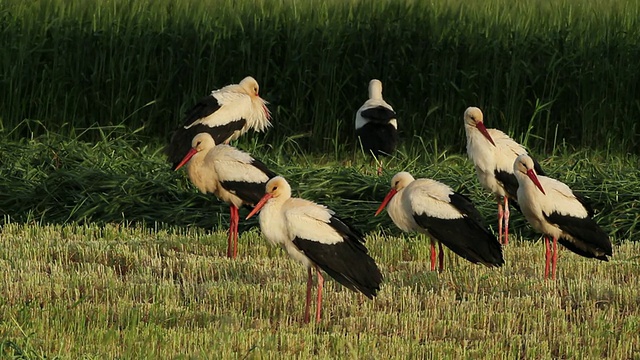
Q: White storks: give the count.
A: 7